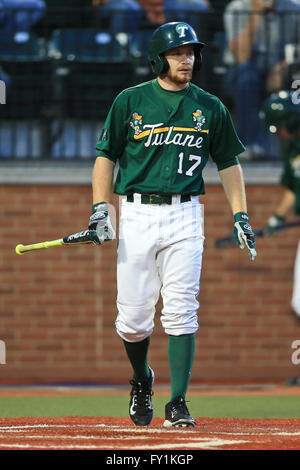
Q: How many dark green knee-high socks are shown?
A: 2